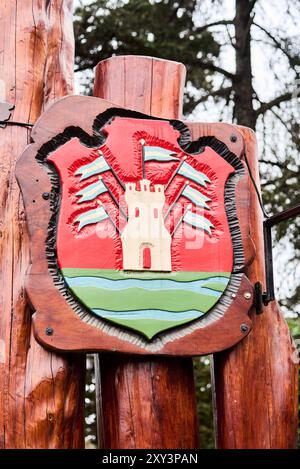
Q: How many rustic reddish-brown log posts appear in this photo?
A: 3